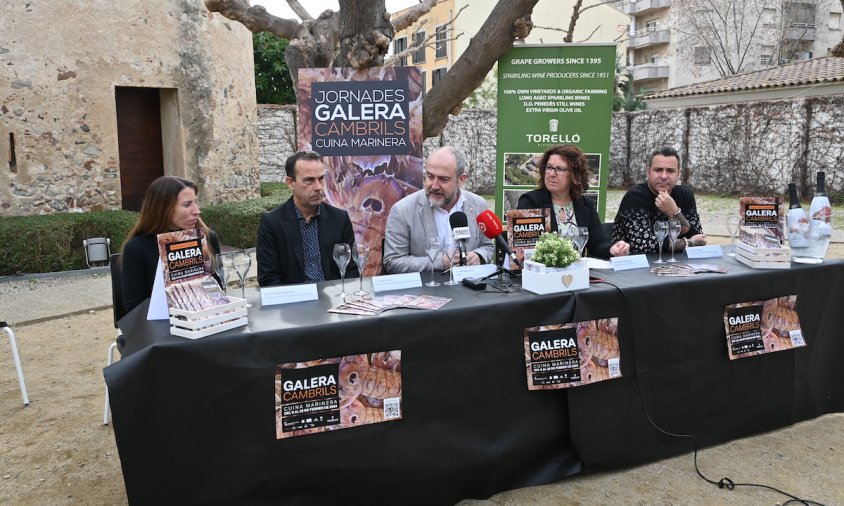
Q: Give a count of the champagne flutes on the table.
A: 11